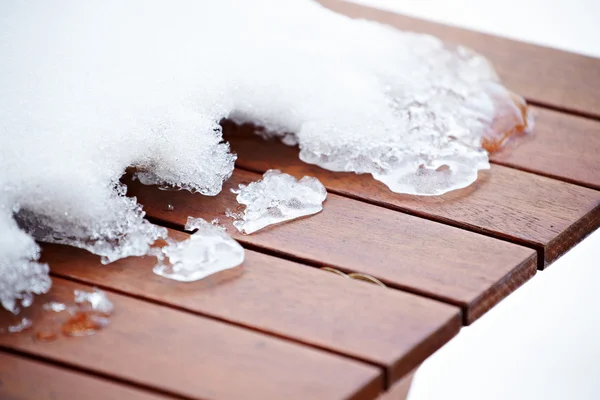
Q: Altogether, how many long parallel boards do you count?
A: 7